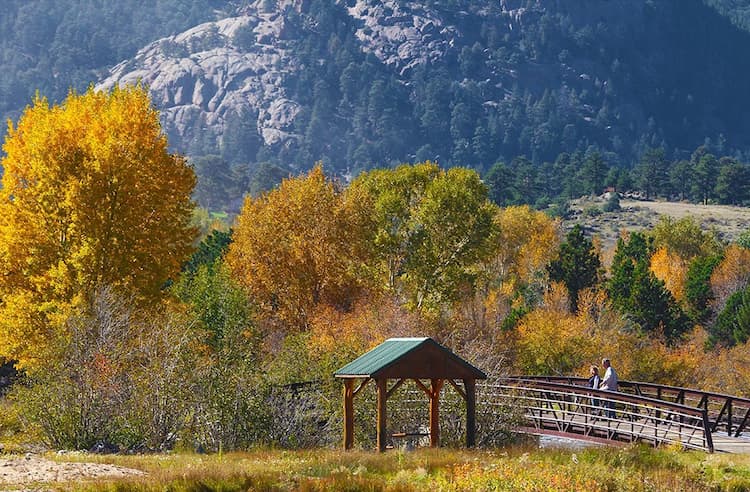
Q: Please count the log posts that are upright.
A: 4